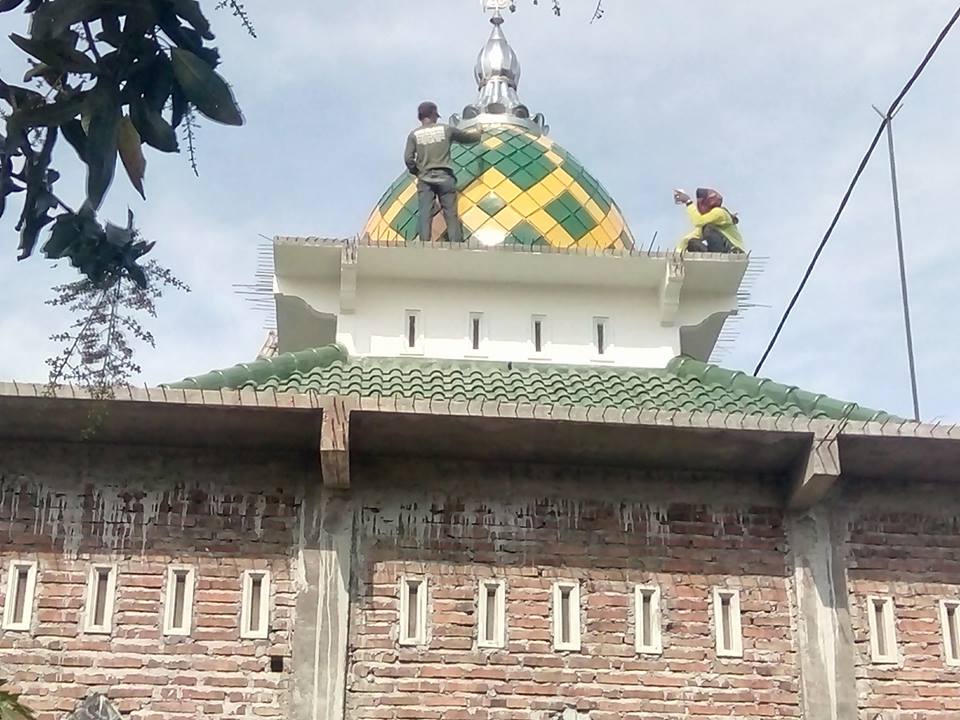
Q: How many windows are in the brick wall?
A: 11